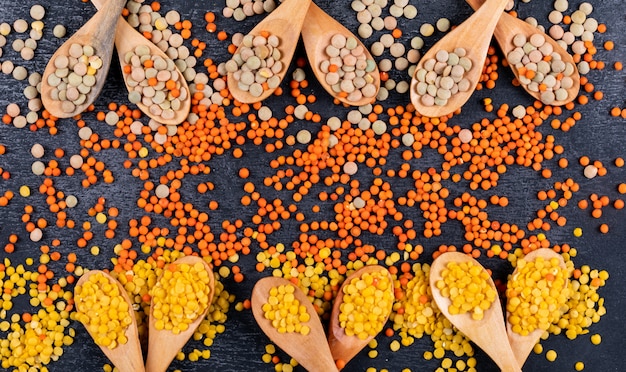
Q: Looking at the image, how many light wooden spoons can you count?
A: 12